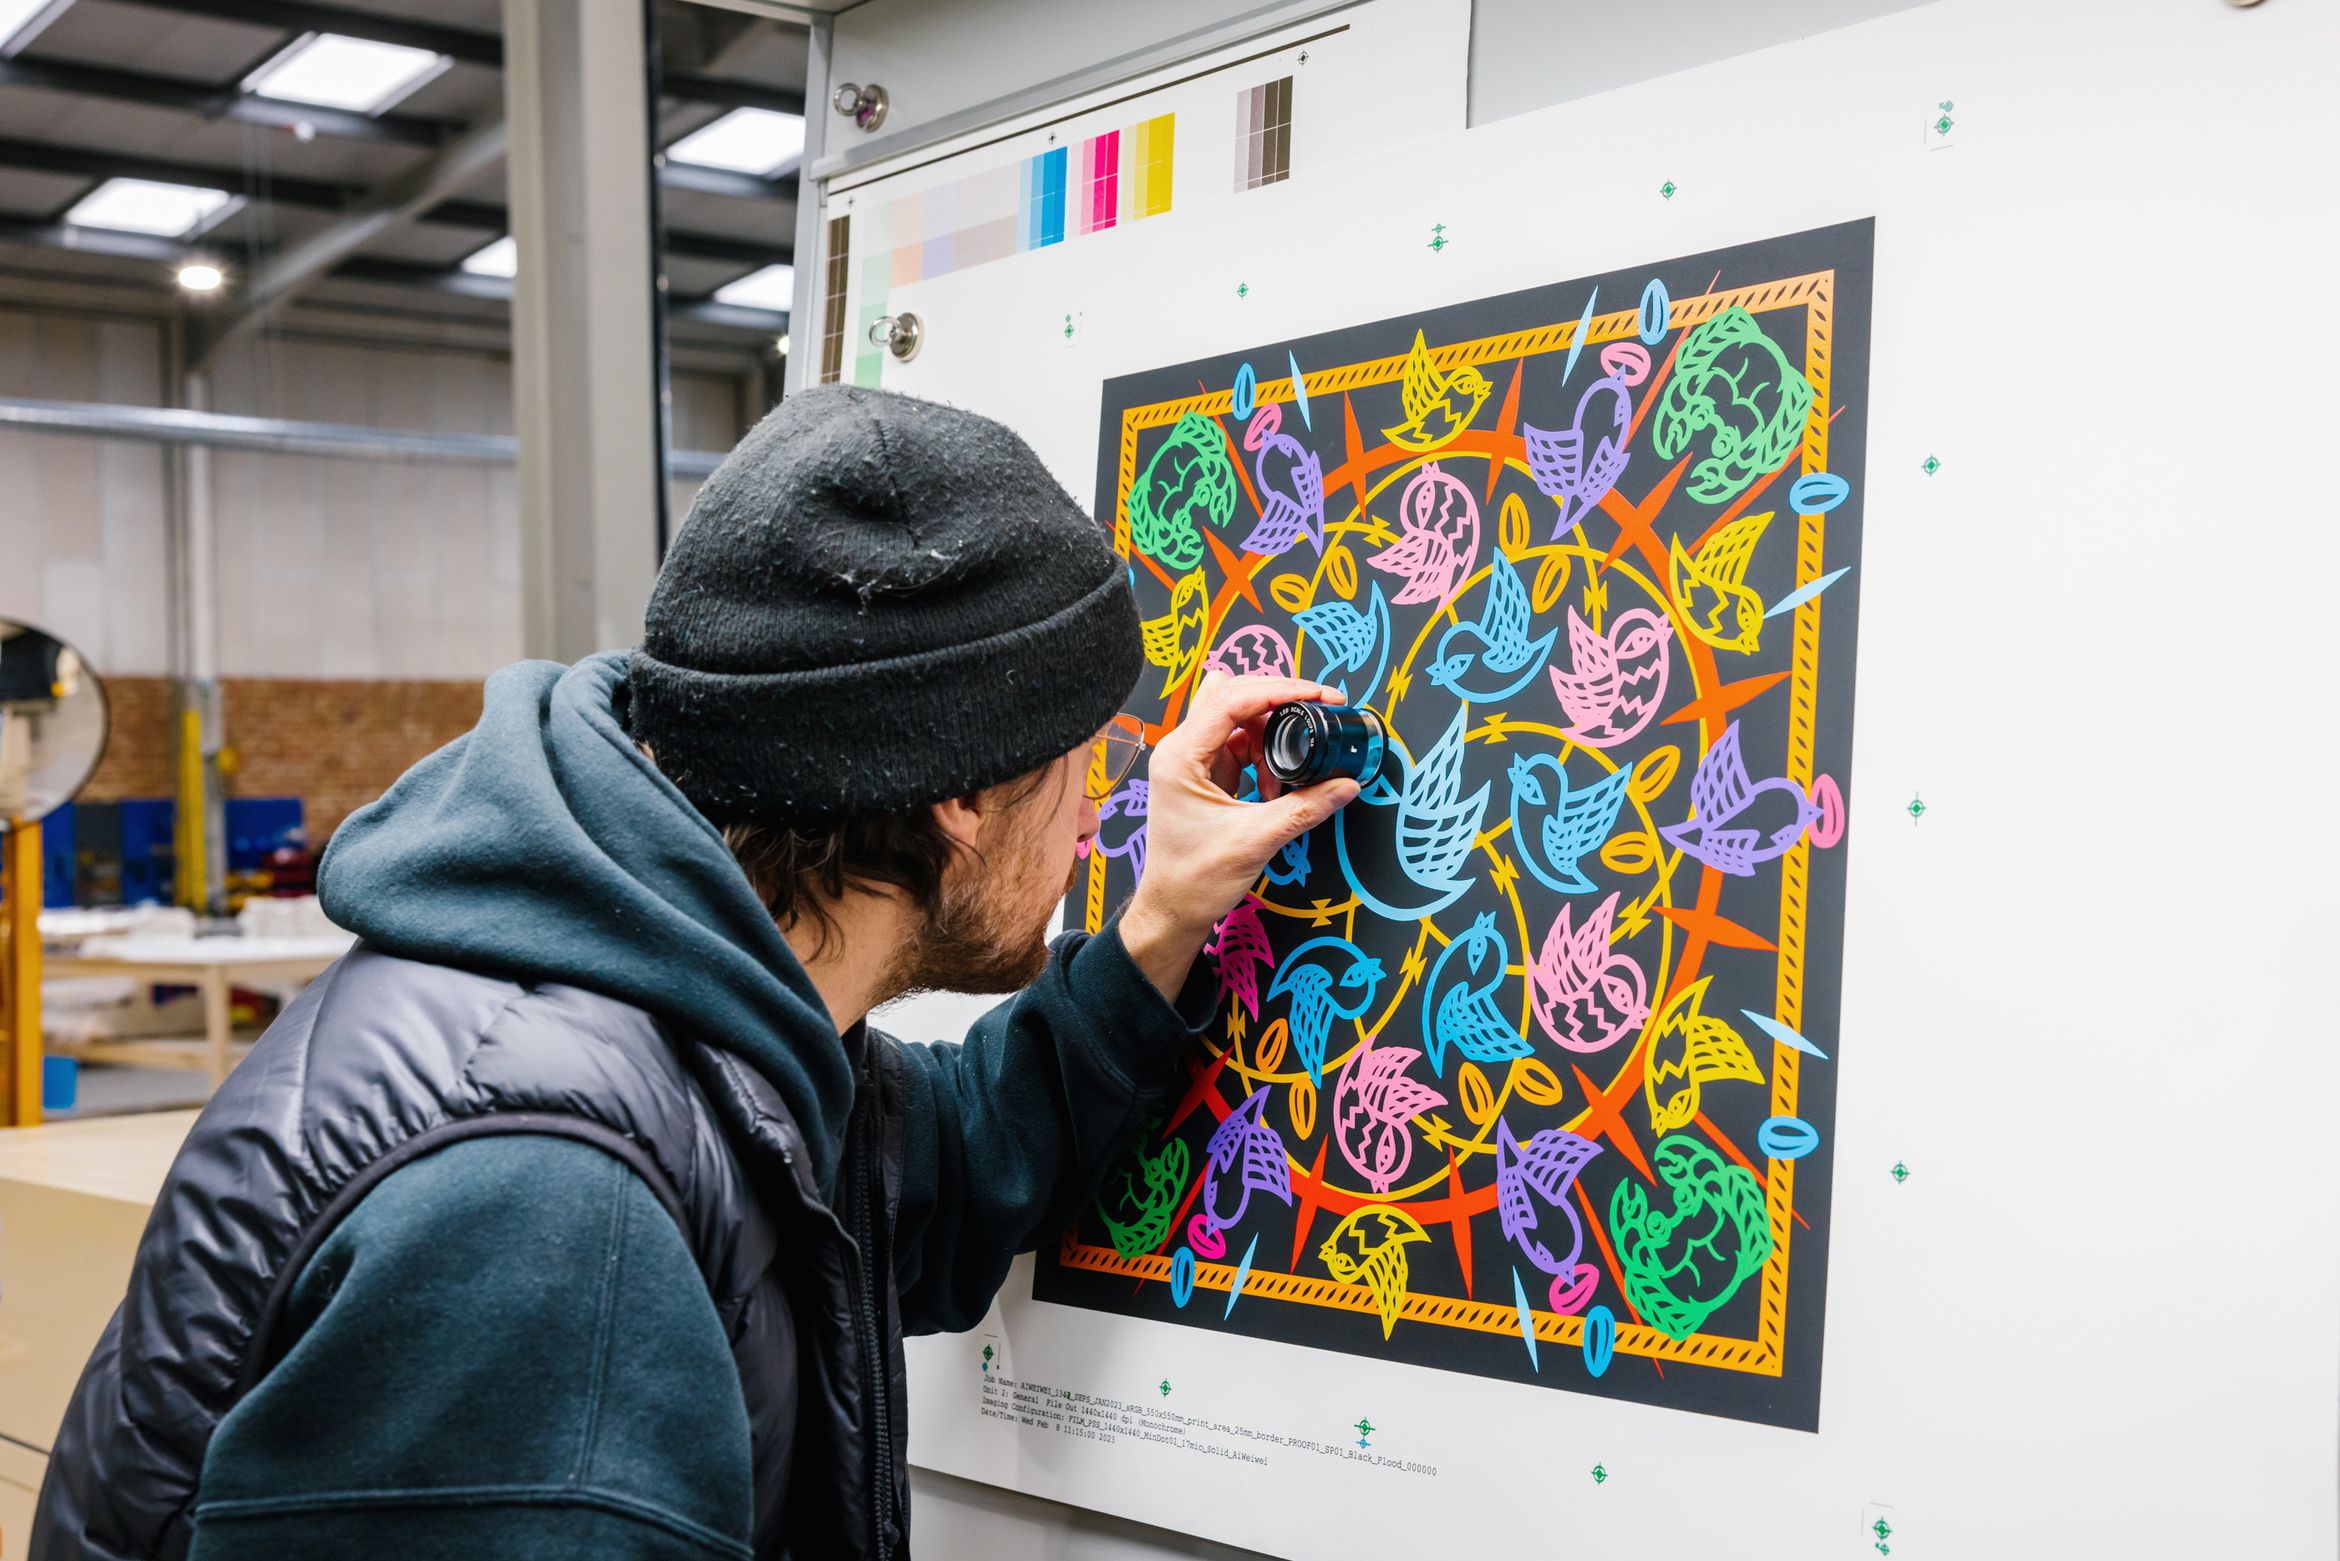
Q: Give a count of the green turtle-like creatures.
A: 4